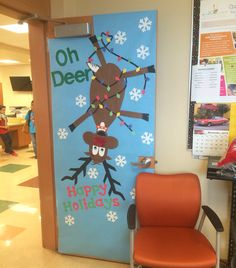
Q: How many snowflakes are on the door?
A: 12